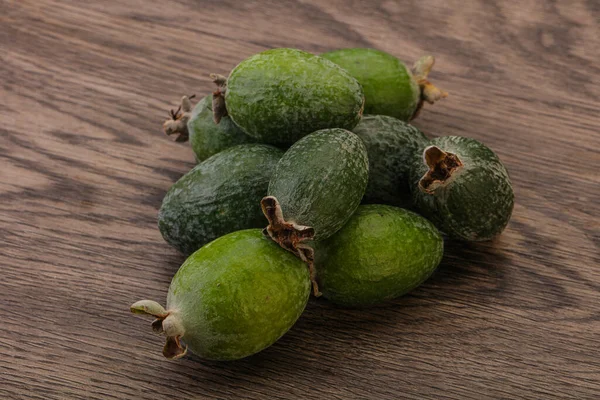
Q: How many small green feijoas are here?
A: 9